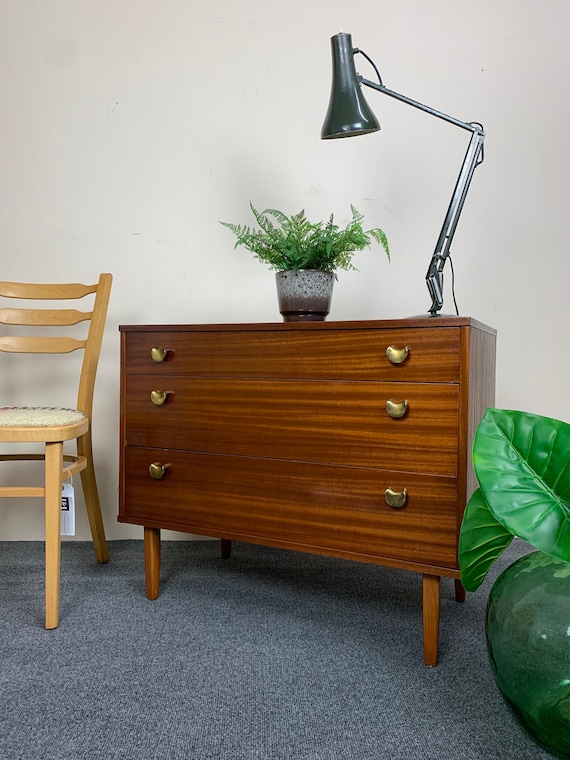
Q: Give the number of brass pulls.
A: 6